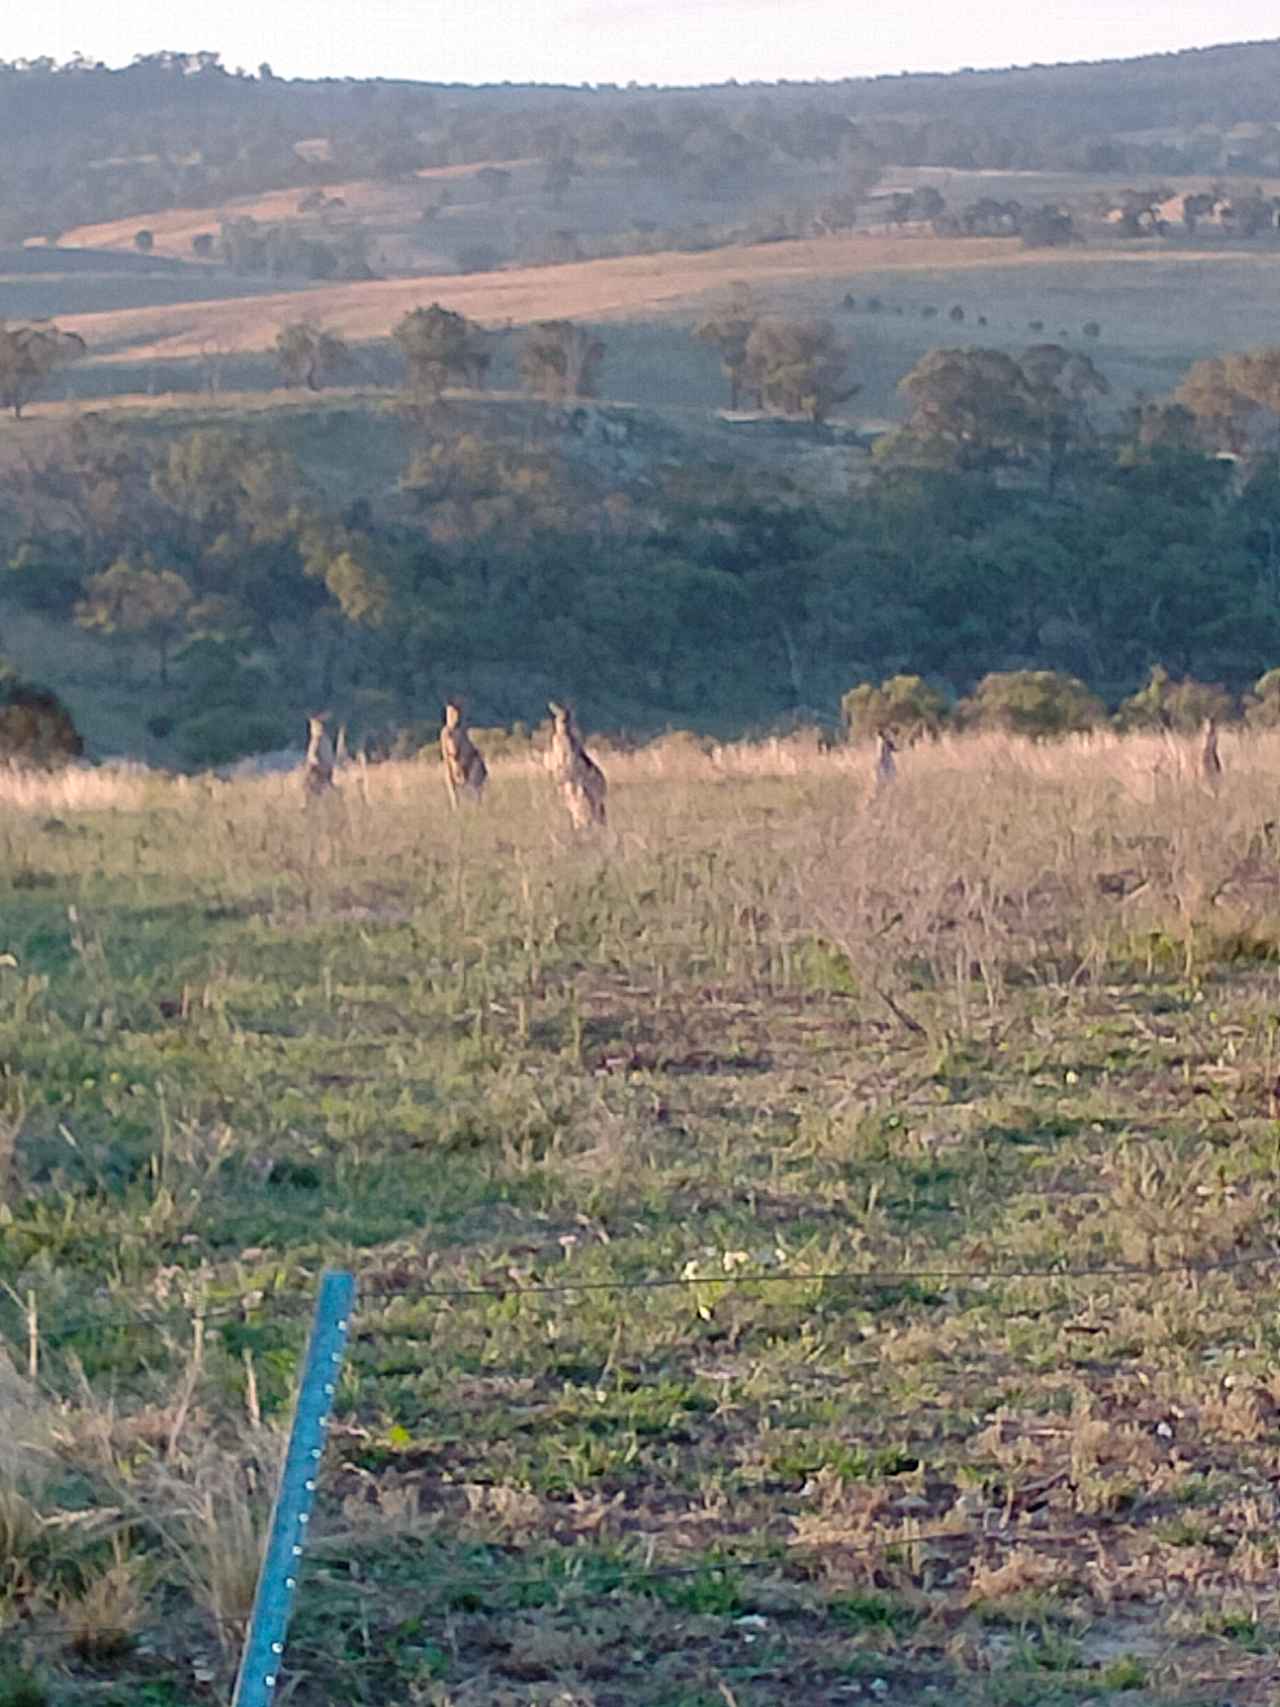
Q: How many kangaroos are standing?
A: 5